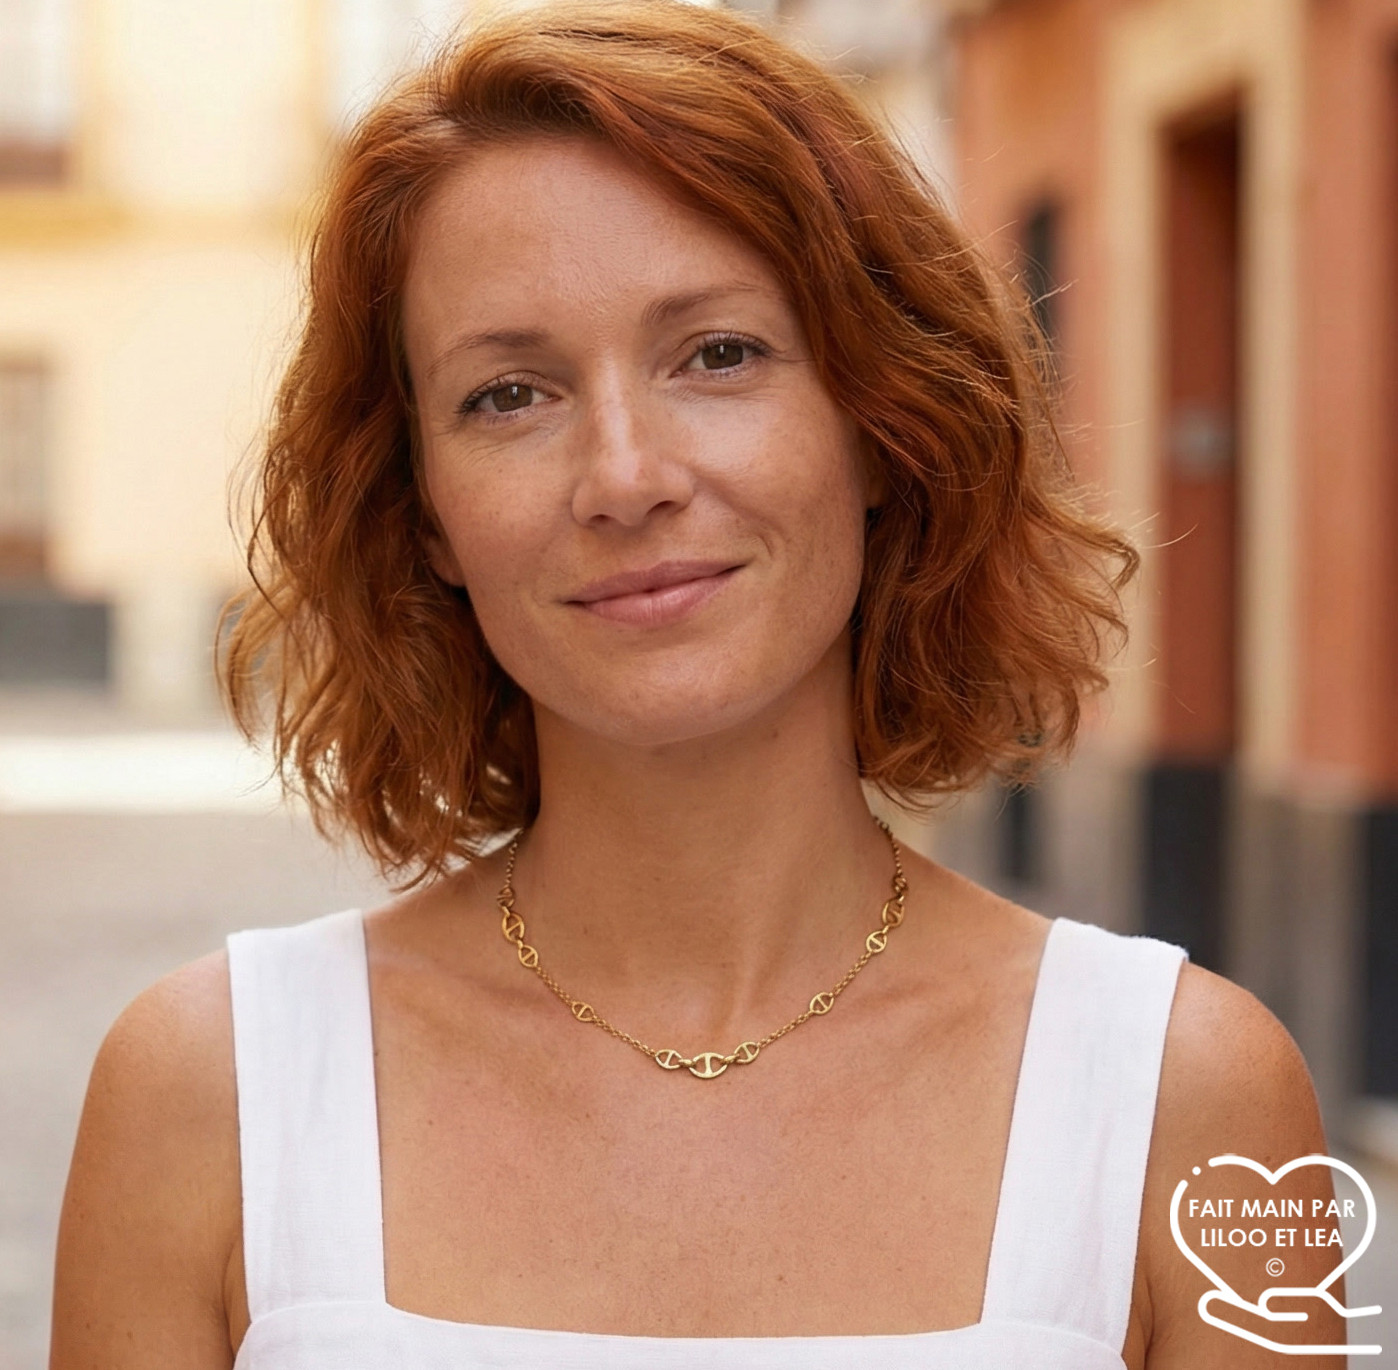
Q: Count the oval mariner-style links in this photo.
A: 11